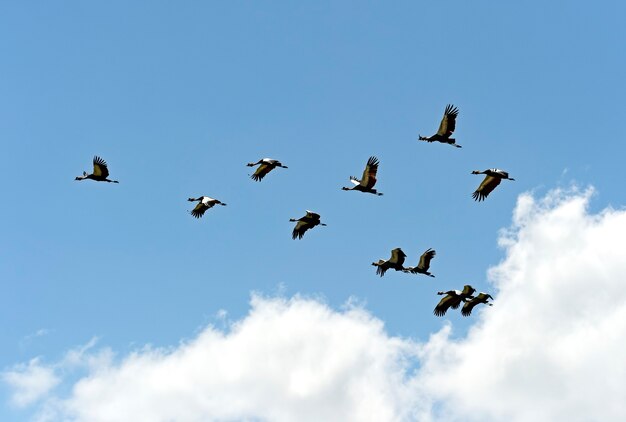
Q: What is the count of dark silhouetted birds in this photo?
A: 11